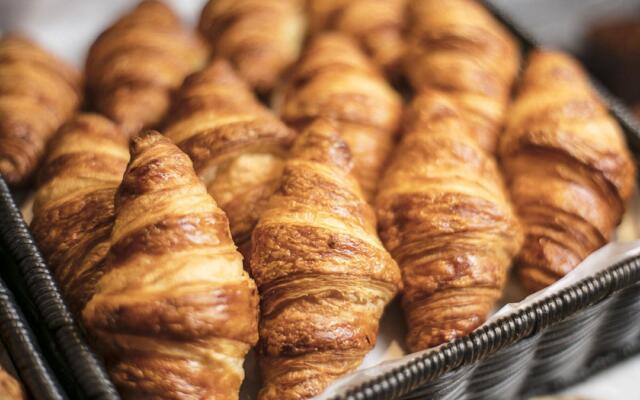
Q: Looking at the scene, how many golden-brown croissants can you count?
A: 12